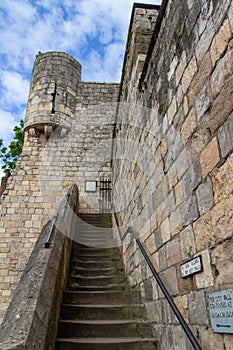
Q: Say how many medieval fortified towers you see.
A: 1